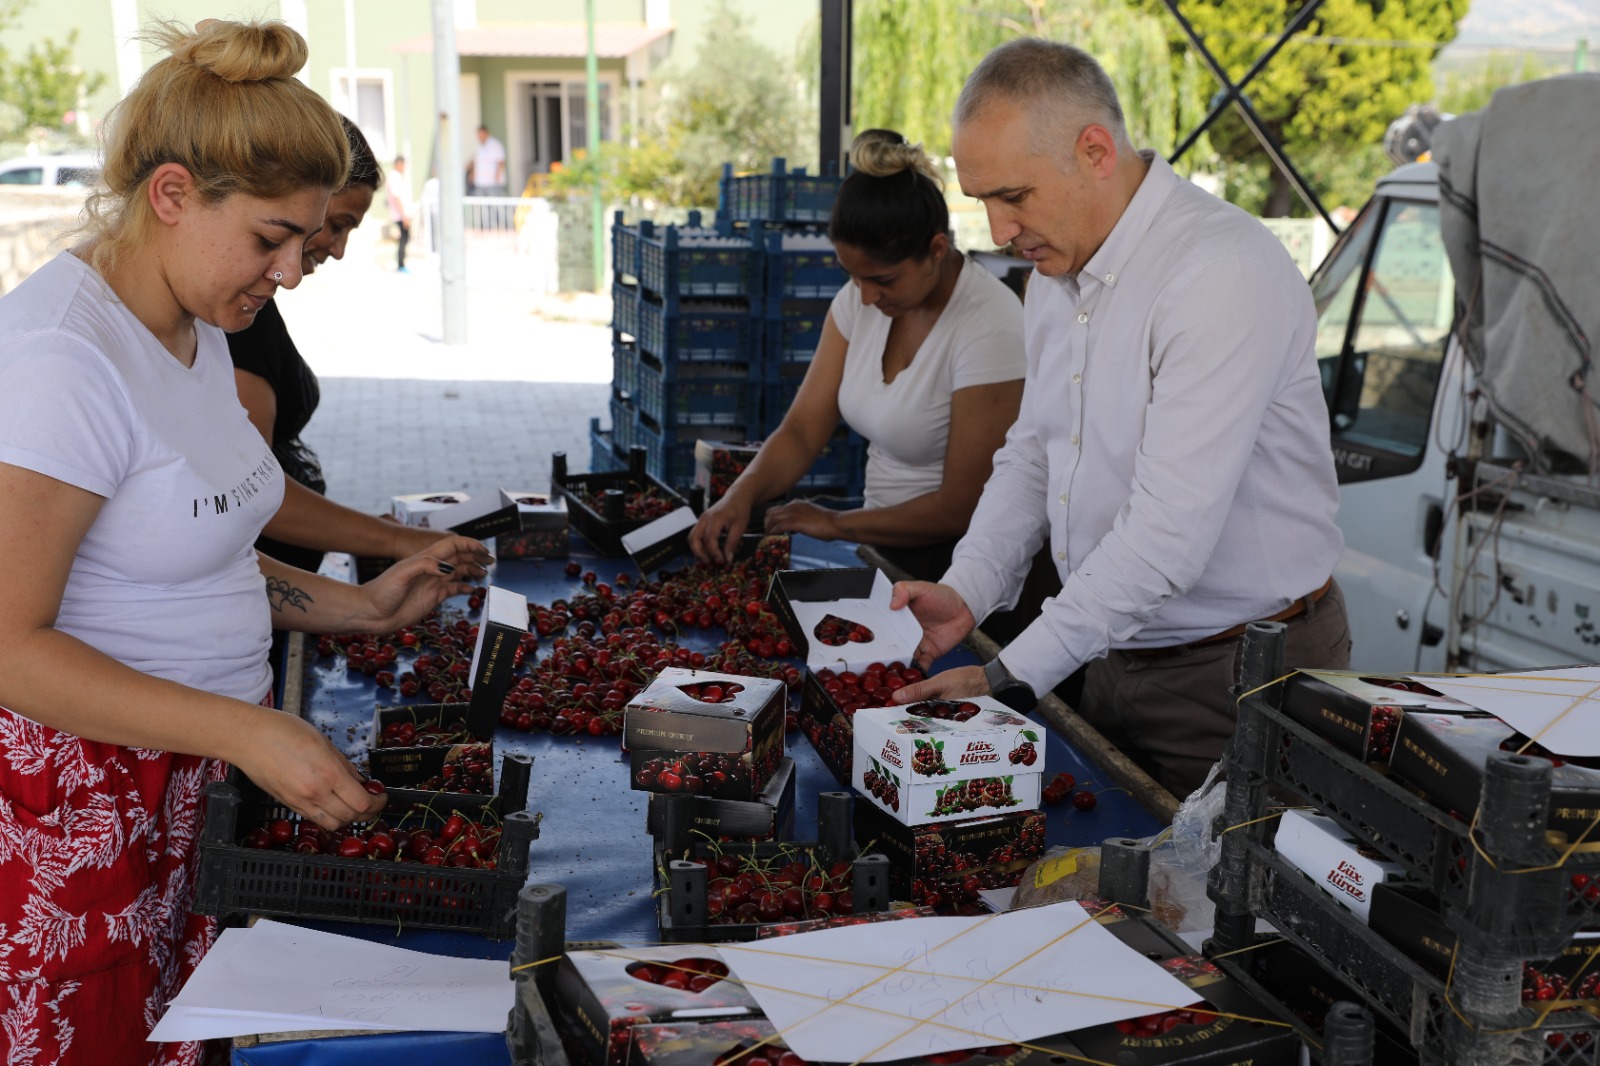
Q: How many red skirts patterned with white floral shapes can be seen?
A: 1